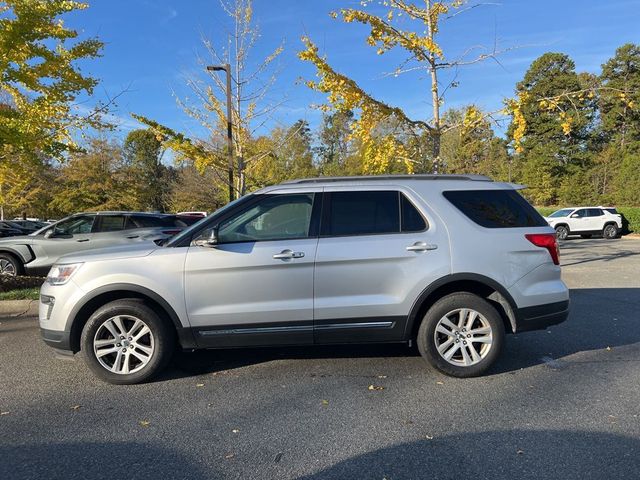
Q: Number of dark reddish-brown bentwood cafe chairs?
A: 0